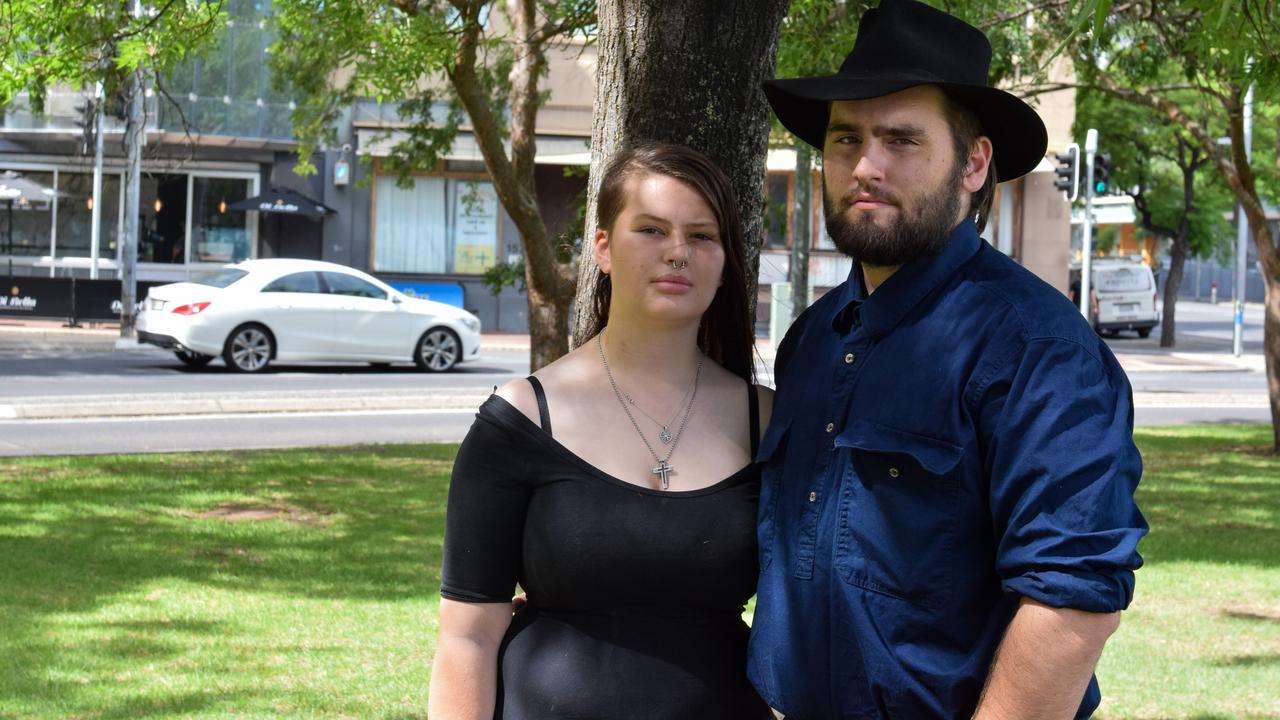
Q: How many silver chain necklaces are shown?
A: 2